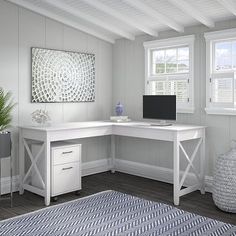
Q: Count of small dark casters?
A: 2